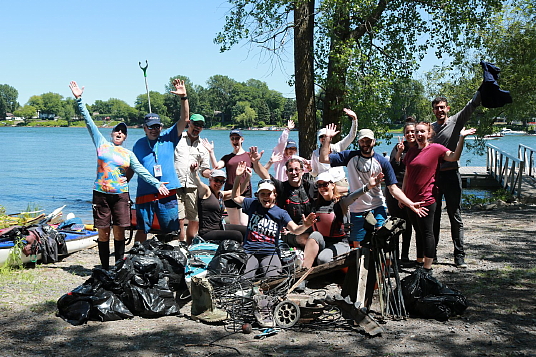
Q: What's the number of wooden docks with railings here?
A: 1